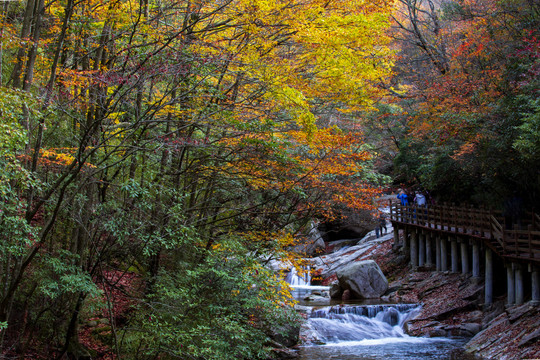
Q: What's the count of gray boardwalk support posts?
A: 14